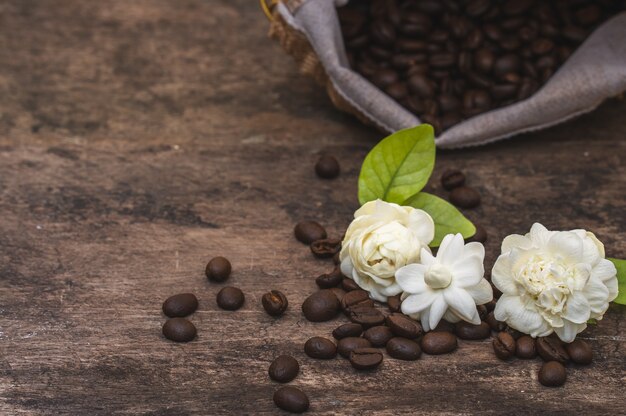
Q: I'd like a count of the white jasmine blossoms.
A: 3